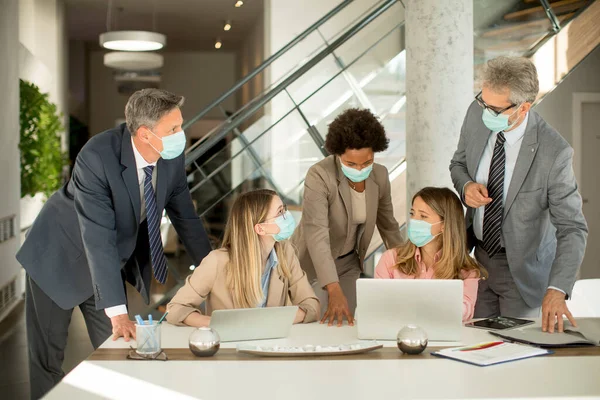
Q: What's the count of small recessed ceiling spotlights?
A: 3